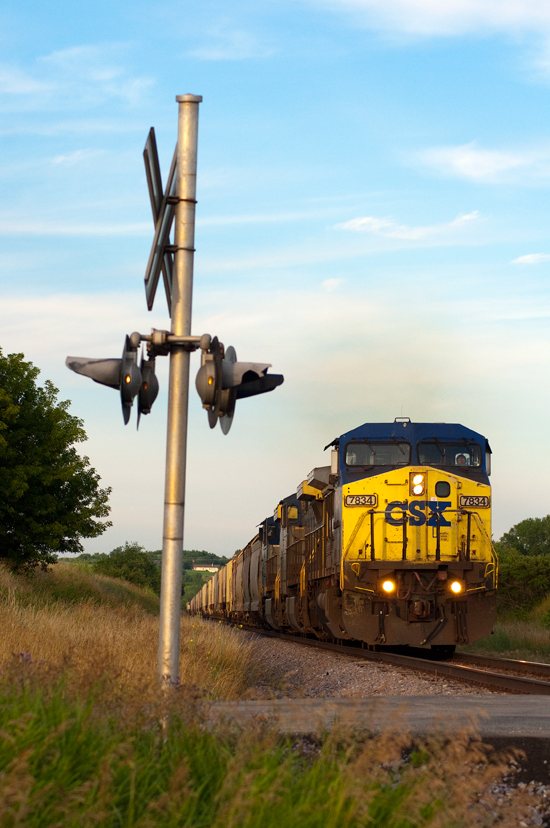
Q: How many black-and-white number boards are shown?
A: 2